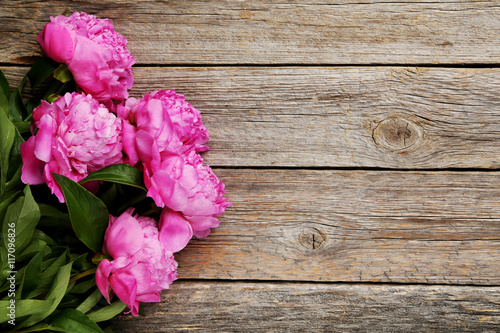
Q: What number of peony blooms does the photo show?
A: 5